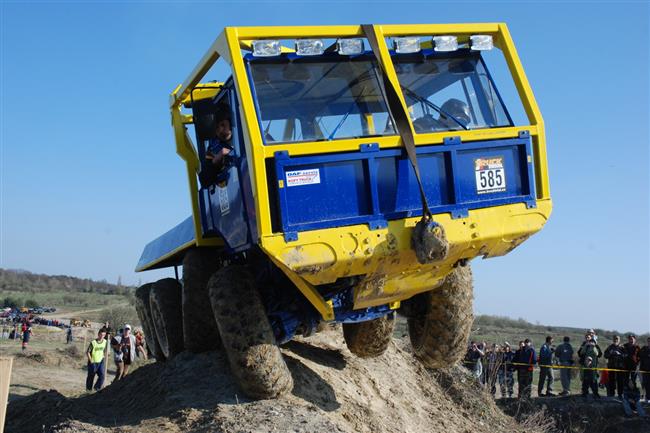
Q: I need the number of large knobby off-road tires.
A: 6